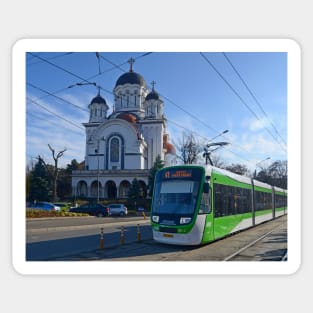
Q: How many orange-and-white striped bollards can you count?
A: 3